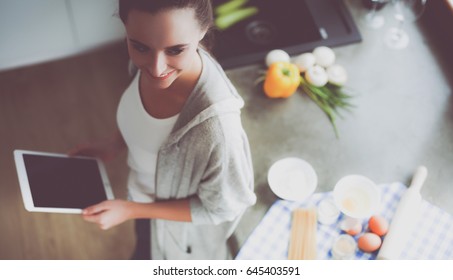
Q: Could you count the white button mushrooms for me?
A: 5